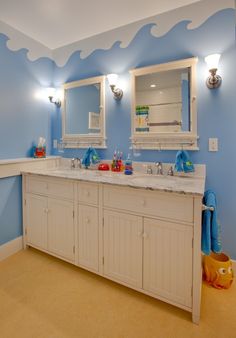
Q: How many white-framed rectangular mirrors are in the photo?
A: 2